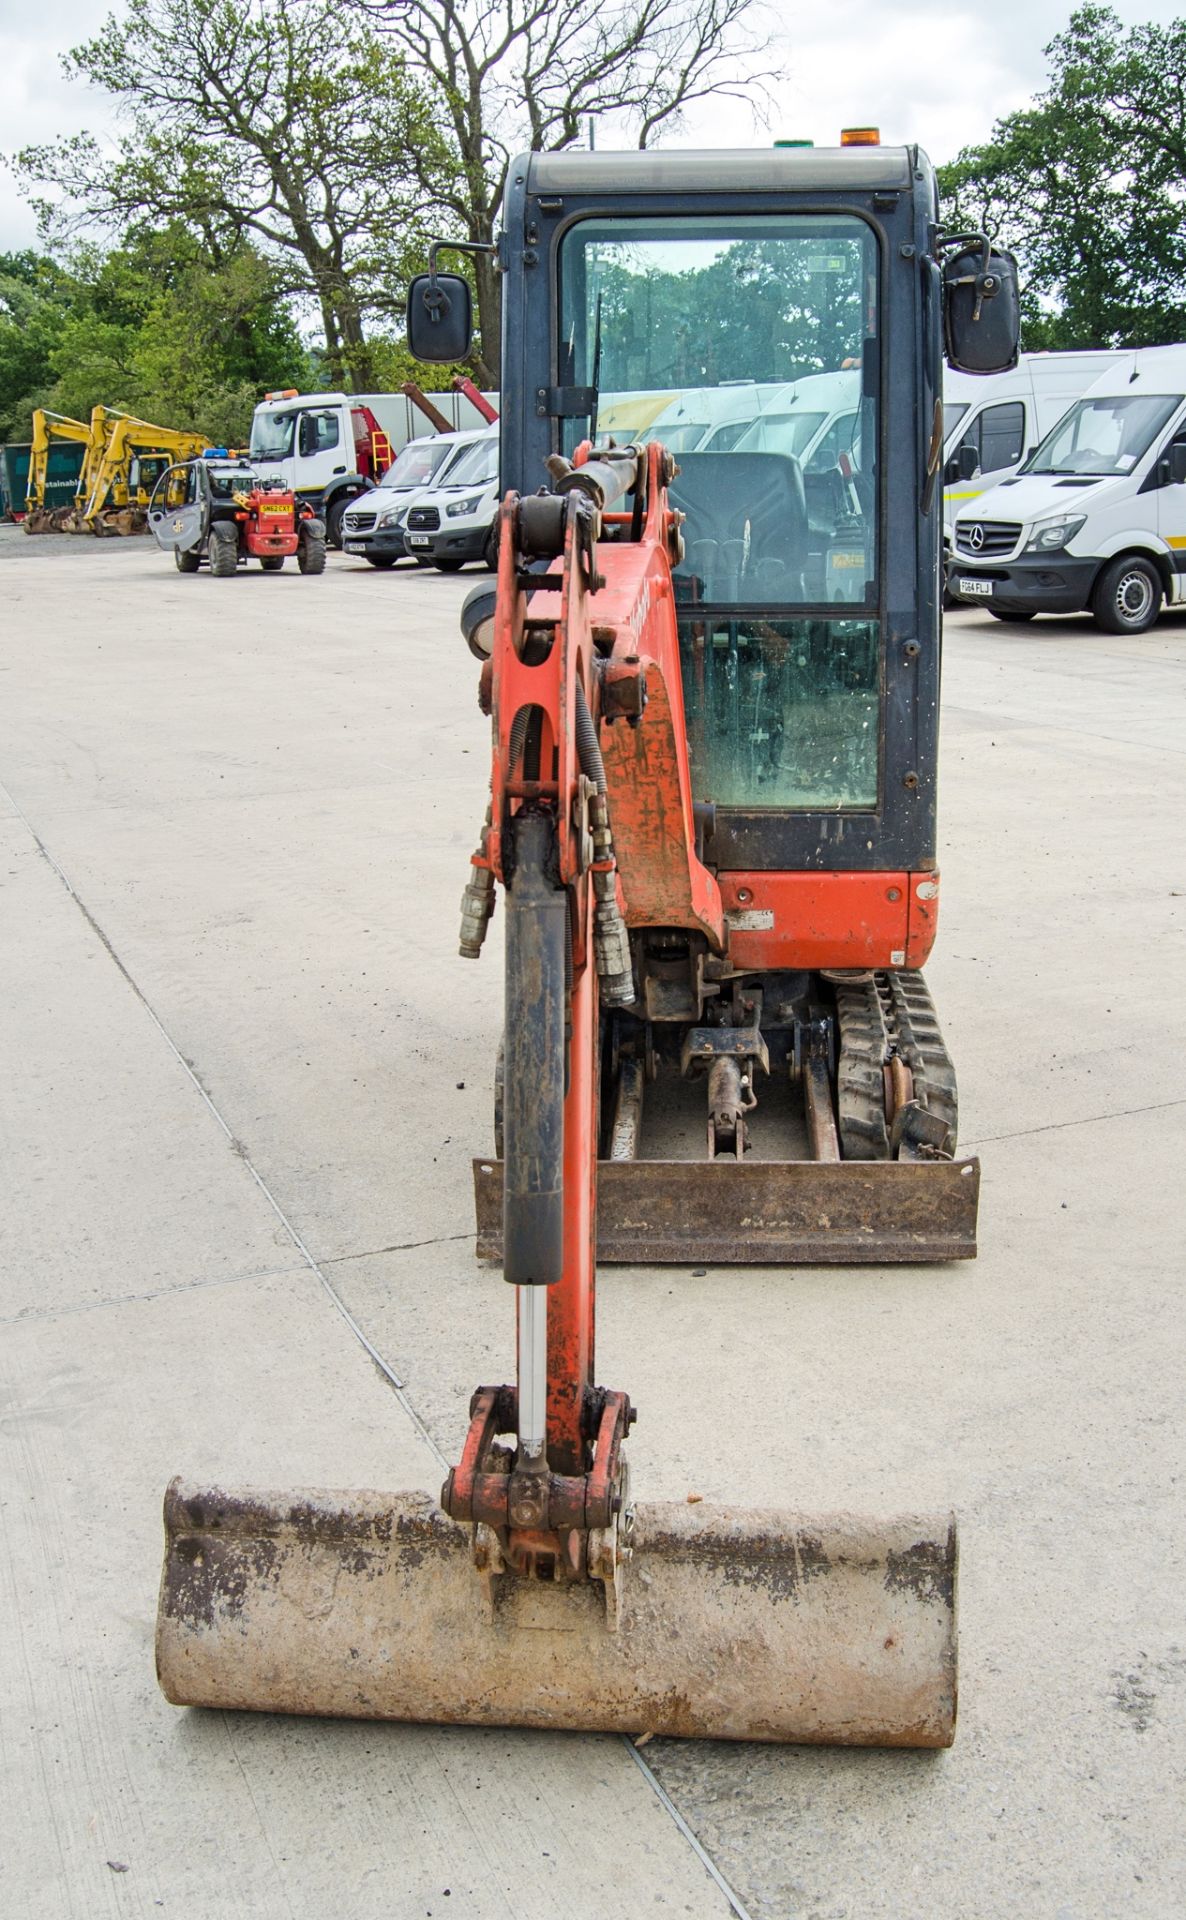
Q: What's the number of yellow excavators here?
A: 3